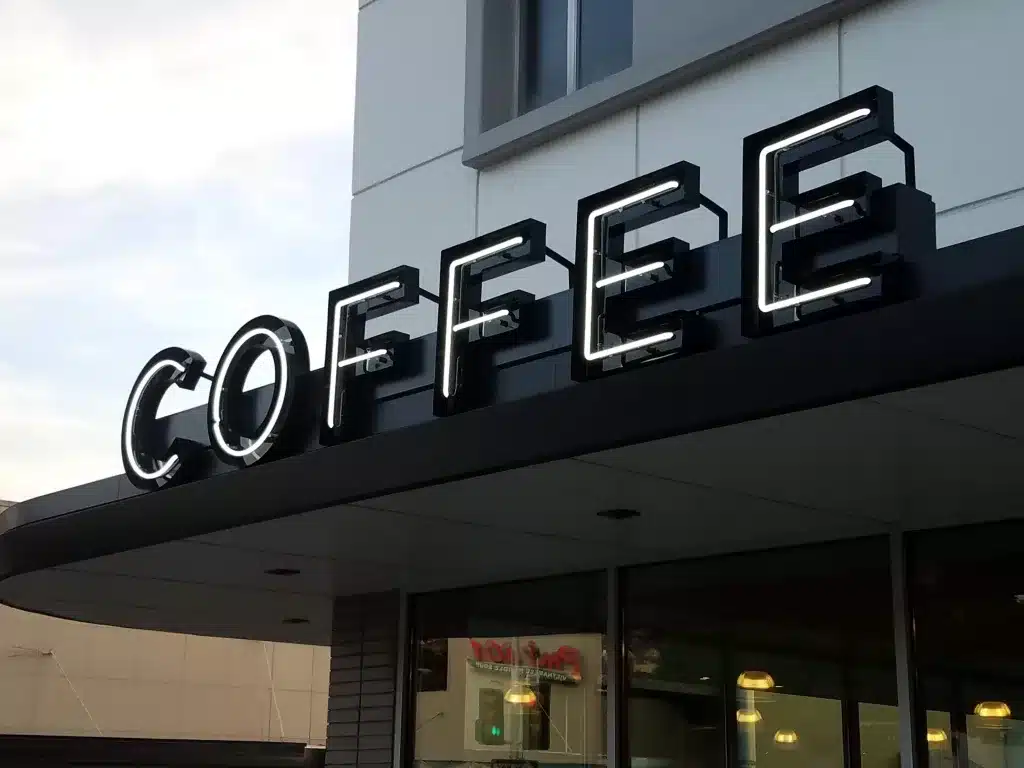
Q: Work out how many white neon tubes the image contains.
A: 10